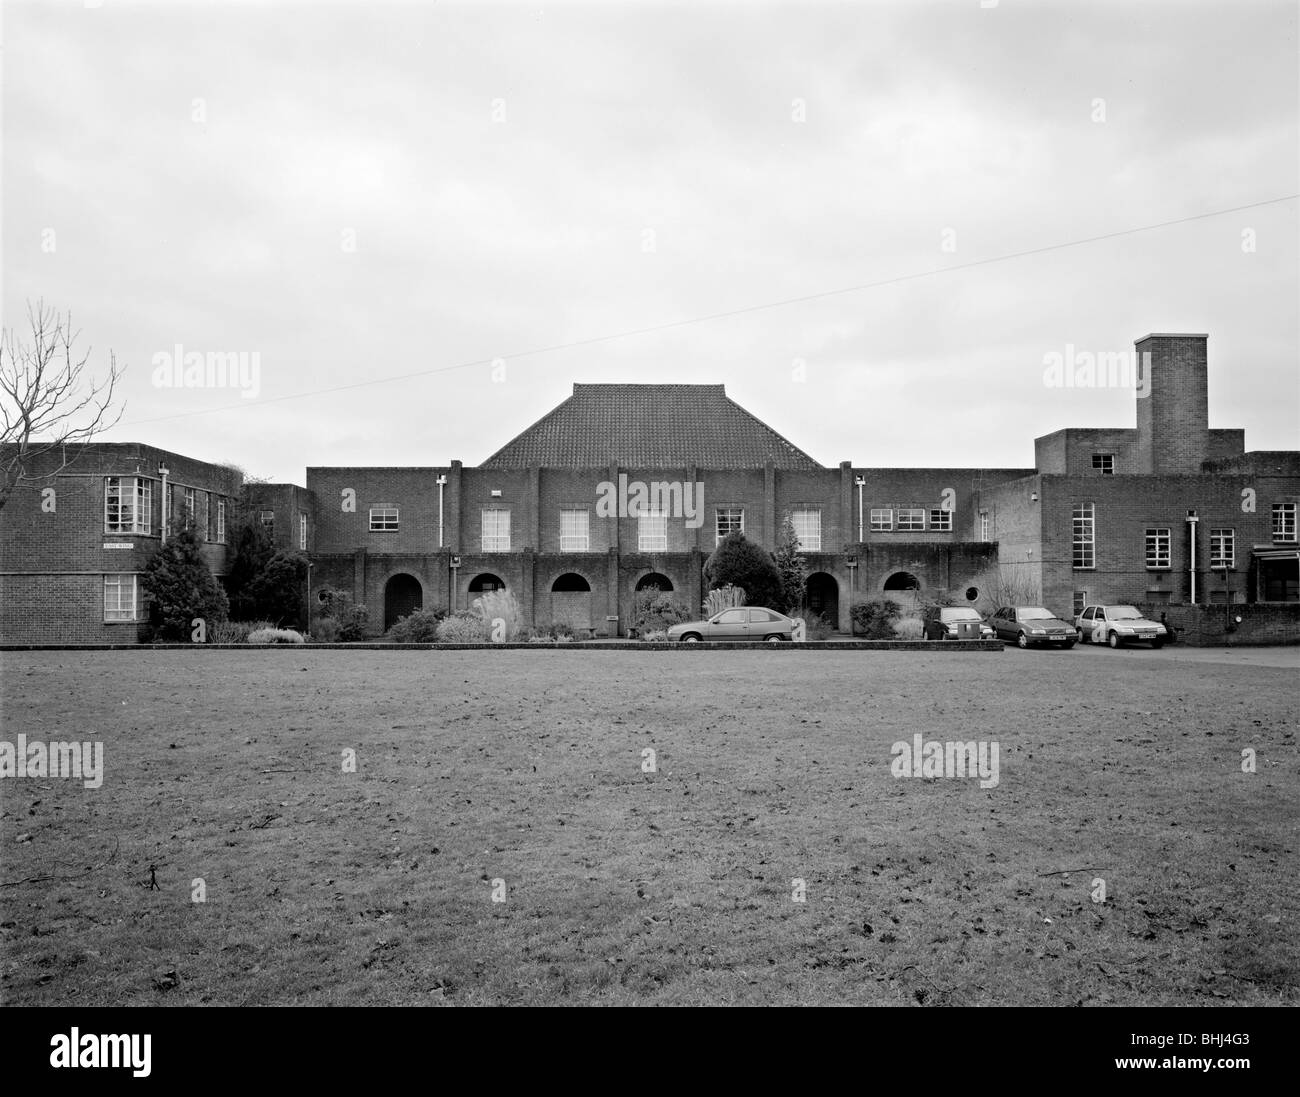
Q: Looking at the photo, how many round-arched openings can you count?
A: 6